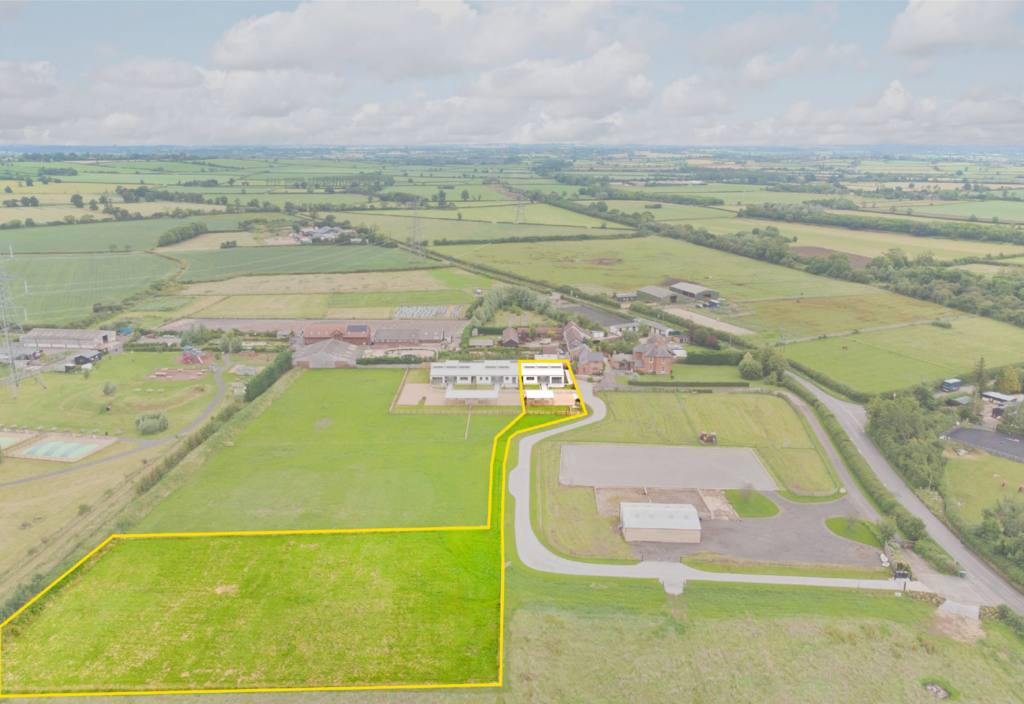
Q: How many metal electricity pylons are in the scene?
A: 3